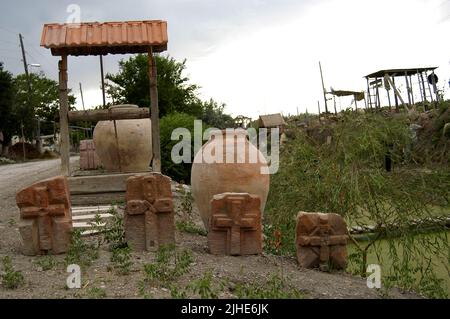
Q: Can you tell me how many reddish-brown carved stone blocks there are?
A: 4